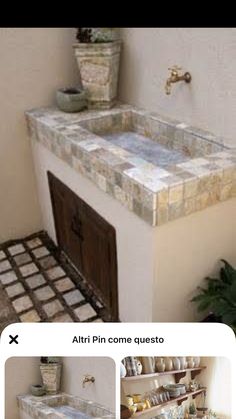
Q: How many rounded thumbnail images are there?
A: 2